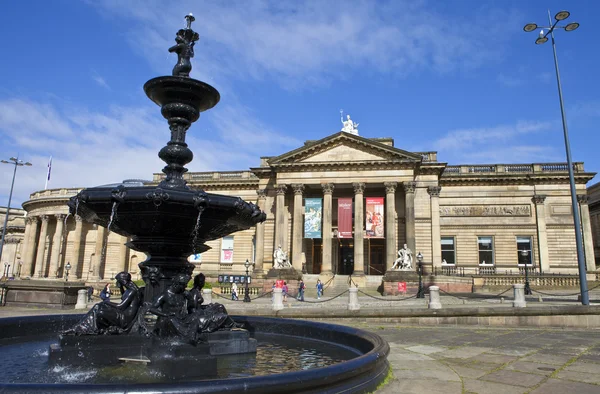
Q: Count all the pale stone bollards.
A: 6